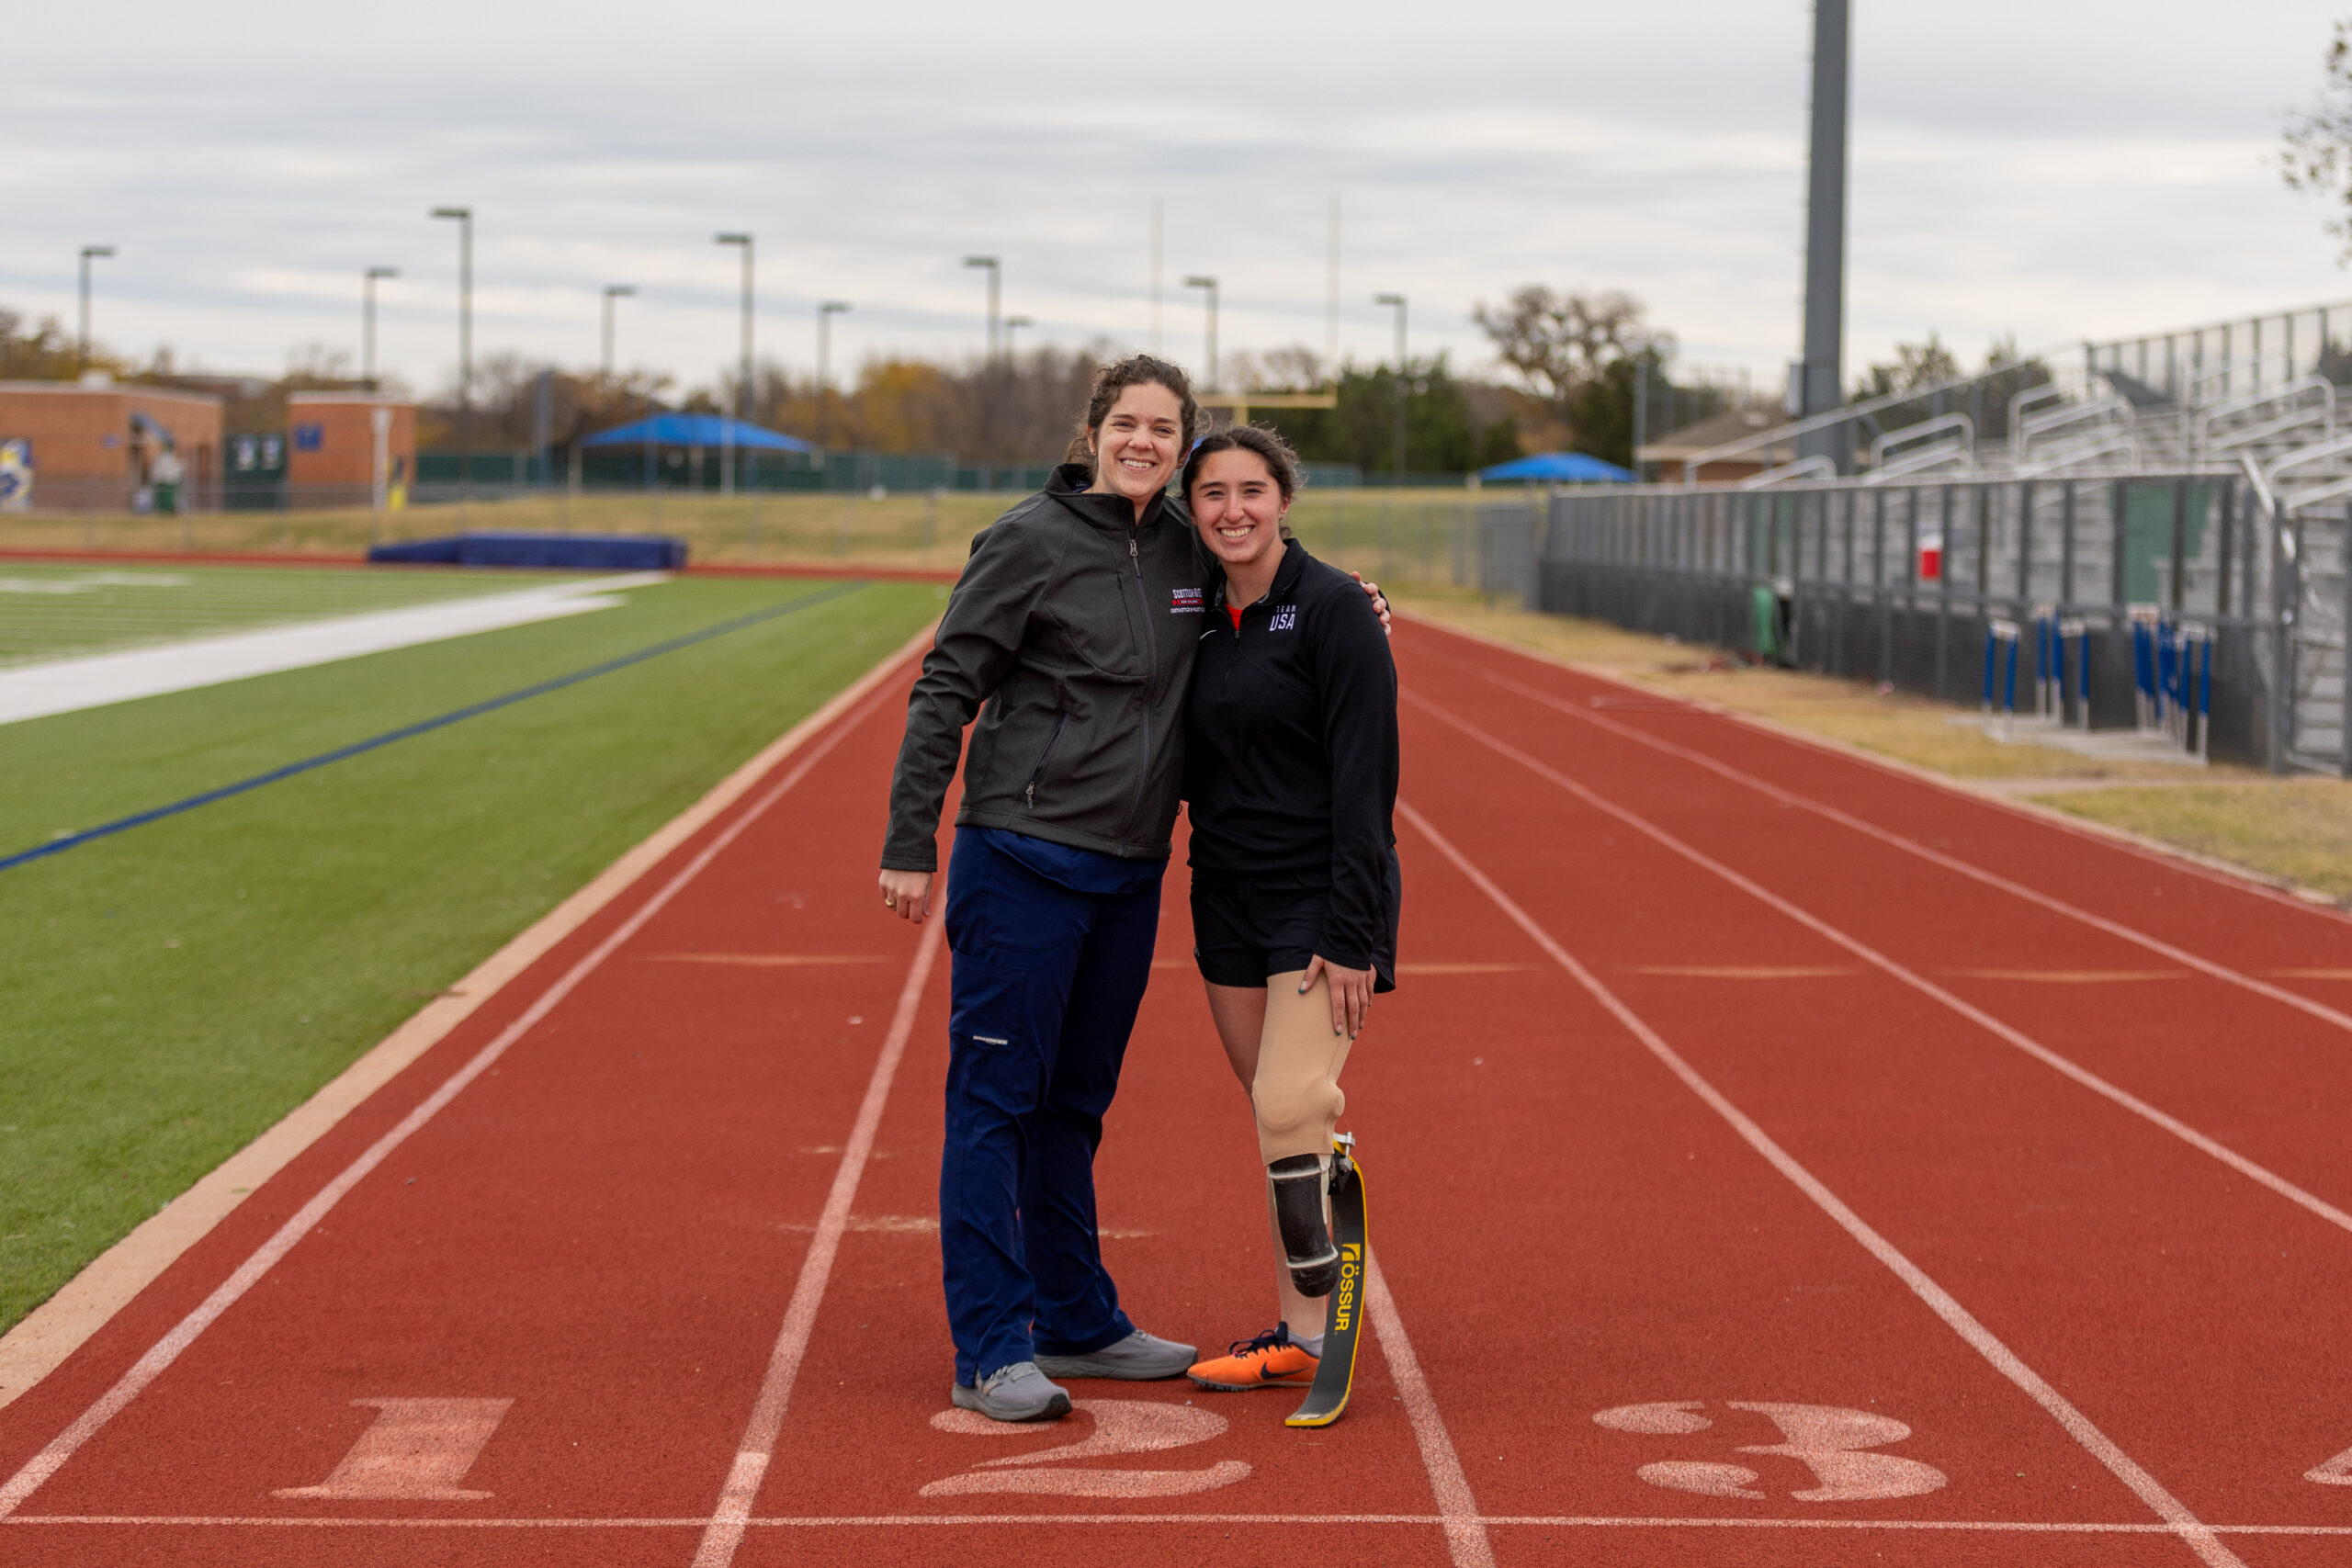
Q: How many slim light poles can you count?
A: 10